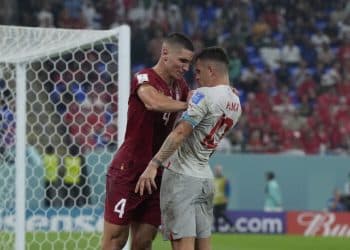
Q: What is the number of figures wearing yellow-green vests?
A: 3